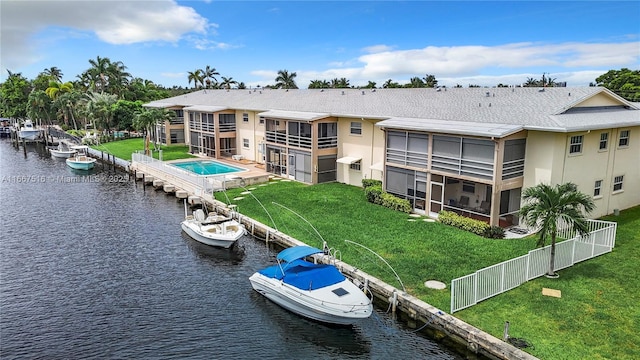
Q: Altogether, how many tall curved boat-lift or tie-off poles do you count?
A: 4